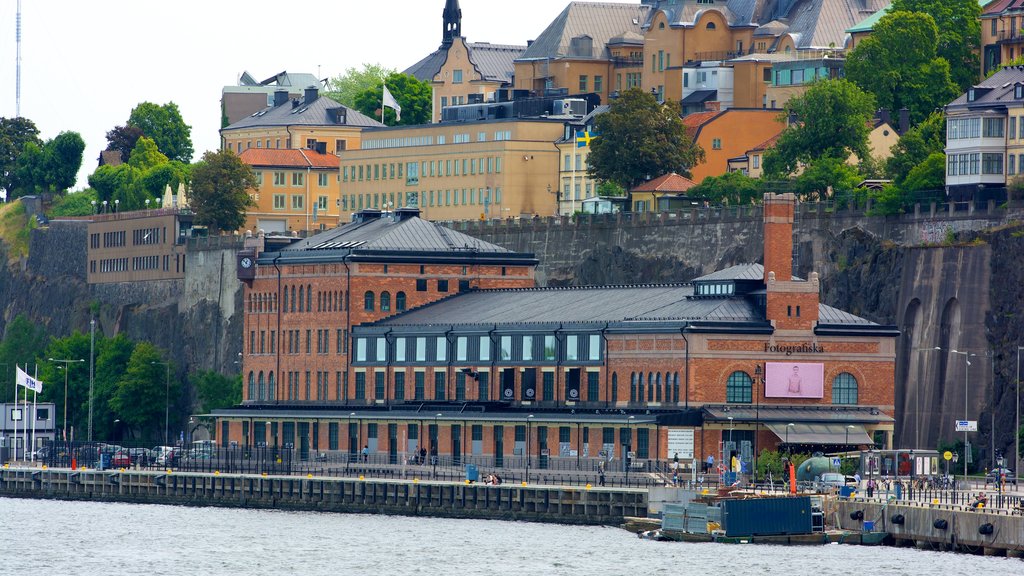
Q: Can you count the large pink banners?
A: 1